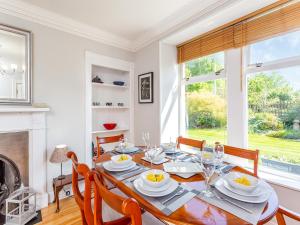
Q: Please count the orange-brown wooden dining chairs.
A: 6